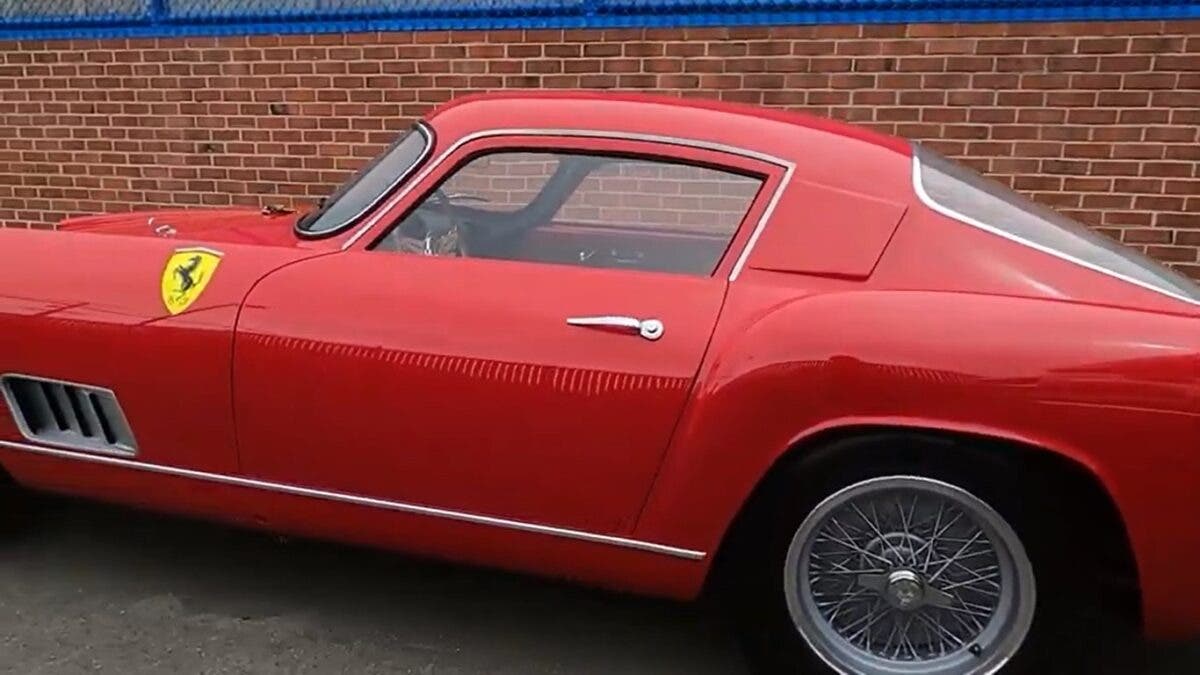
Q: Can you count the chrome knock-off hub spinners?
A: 1